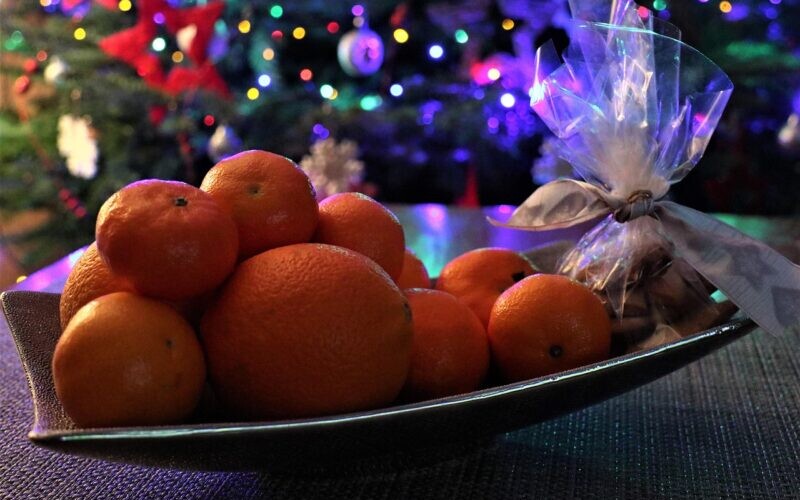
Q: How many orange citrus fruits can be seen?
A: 10